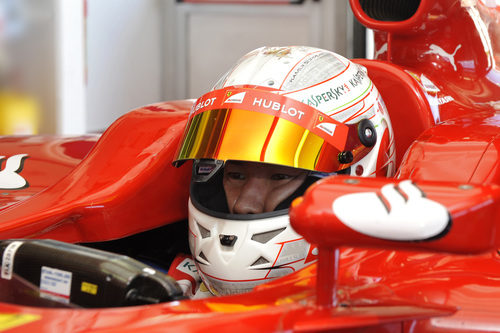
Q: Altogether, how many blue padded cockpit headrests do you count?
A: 0